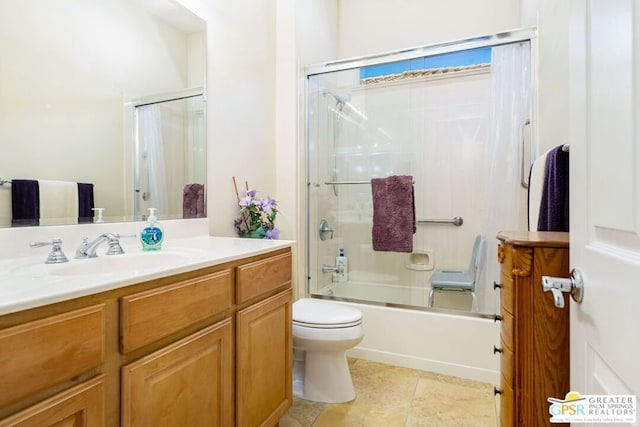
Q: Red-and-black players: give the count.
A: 0